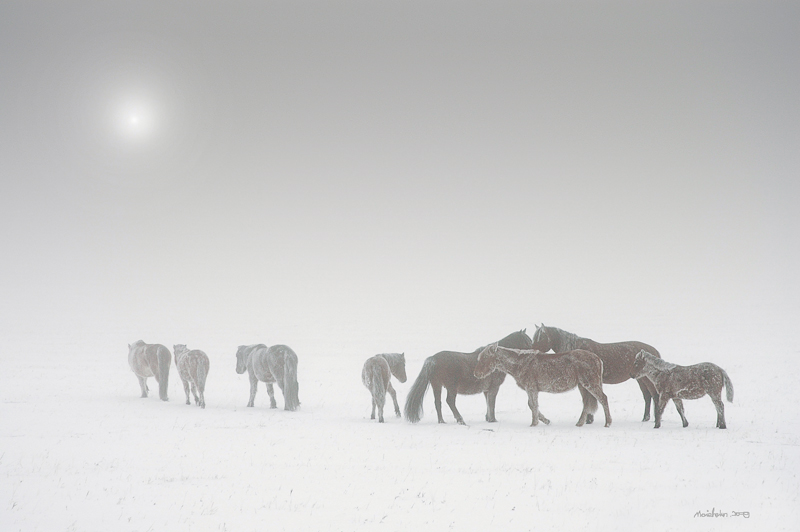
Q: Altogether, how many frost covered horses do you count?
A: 8